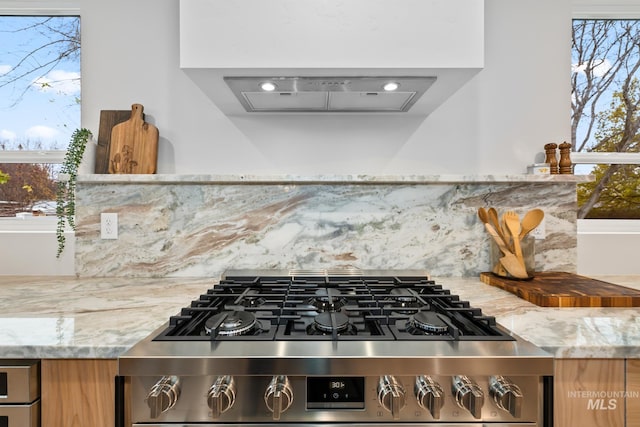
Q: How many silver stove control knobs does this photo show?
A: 7